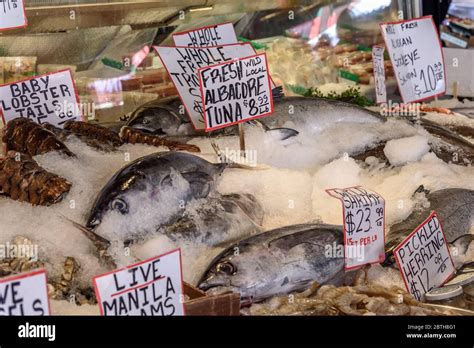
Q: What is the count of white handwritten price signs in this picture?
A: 11